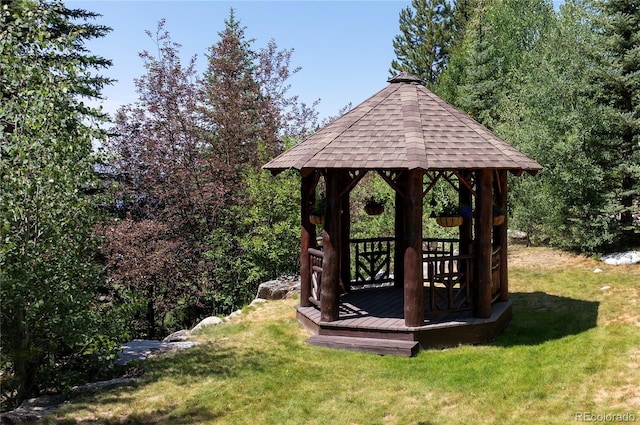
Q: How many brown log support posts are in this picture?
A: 8